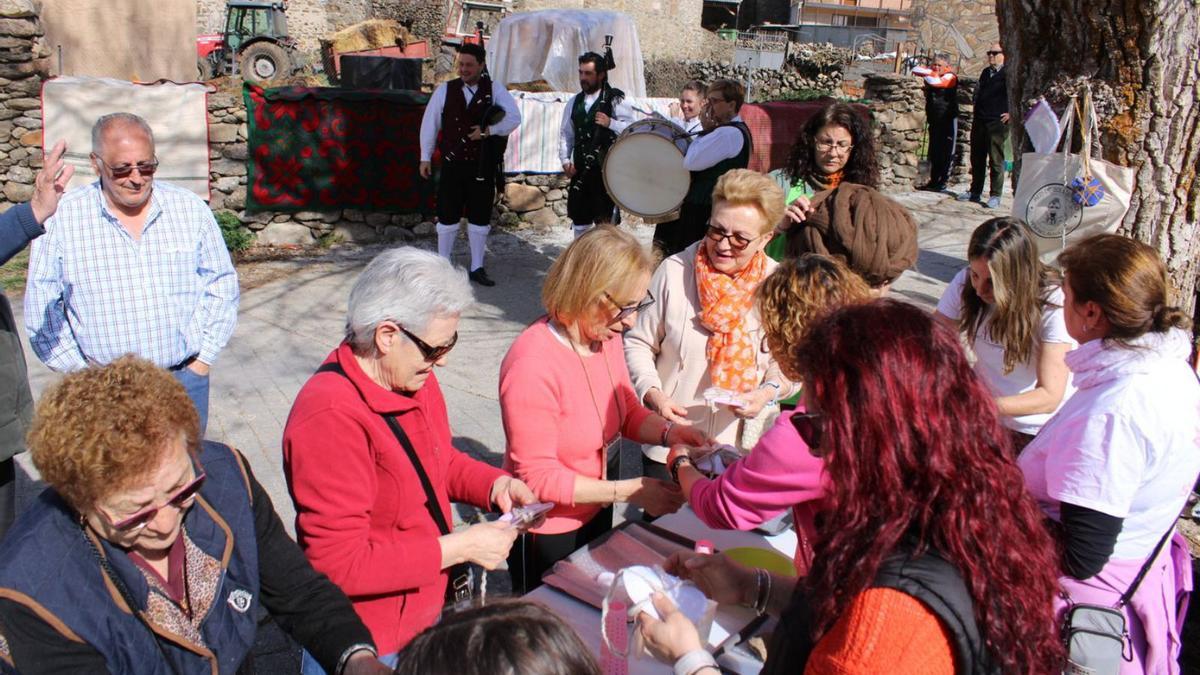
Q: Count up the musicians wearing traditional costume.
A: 4